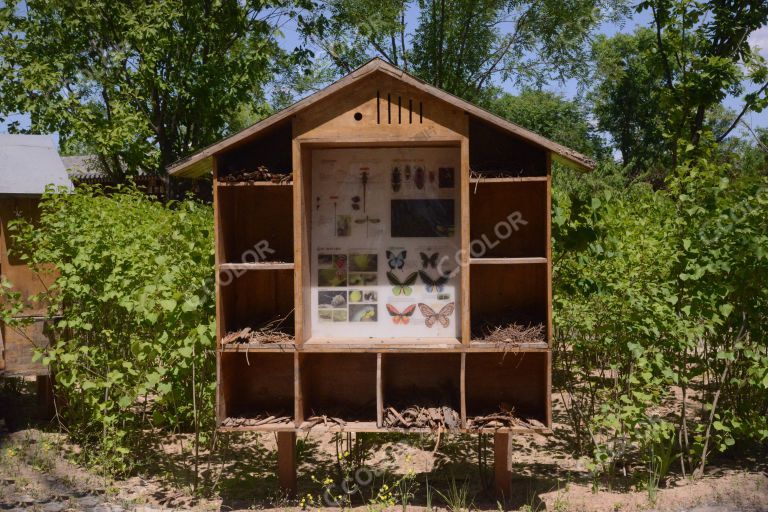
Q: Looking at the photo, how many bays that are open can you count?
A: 10